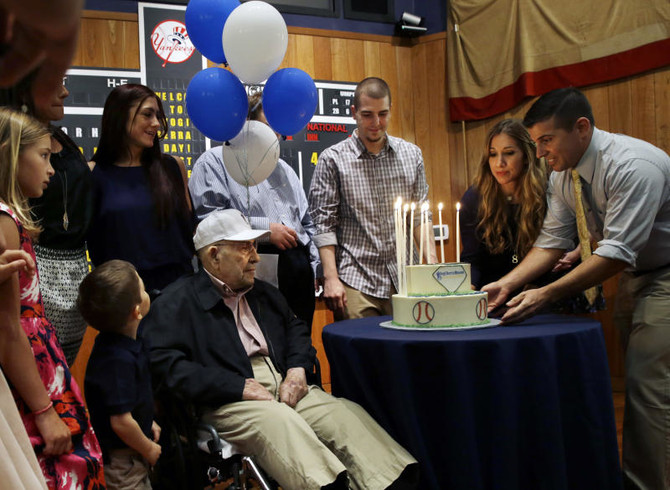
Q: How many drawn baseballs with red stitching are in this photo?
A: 2